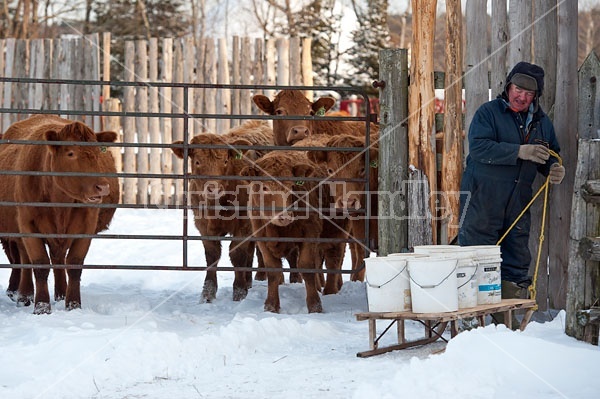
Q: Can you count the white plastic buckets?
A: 6